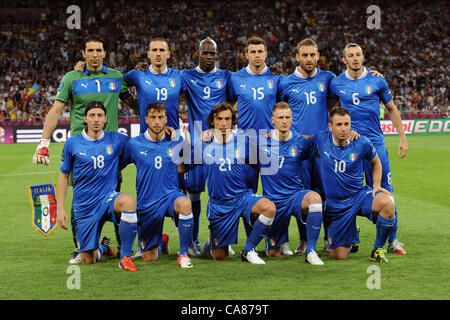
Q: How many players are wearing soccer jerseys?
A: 11